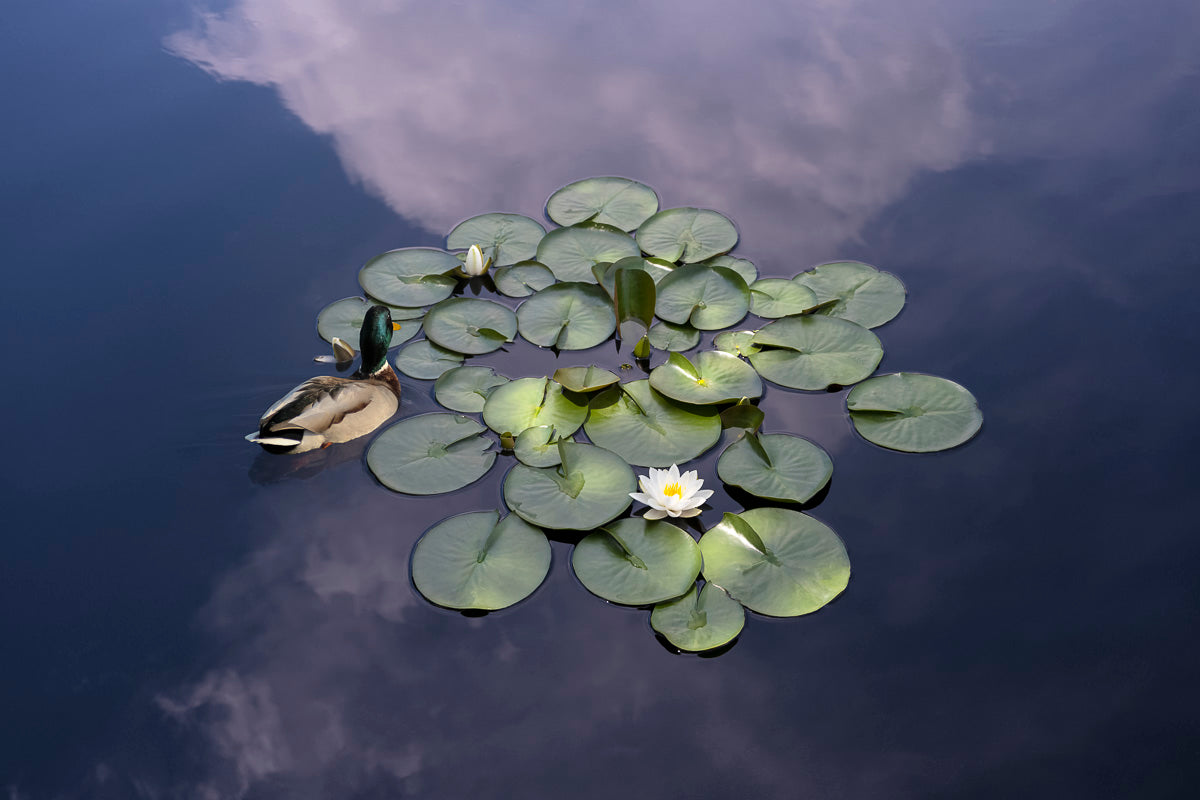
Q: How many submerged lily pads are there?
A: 0